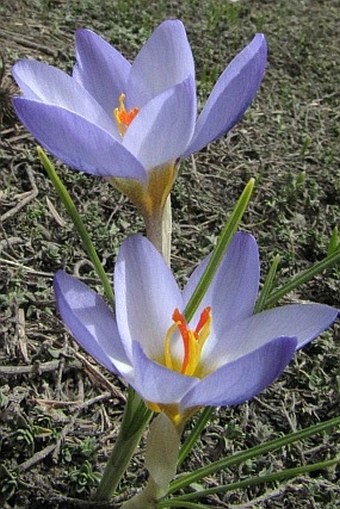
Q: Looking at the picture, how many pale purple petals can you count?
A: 12